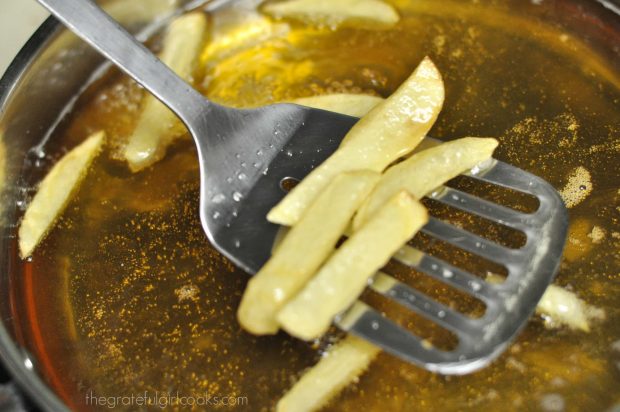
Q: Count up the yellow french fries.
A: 10